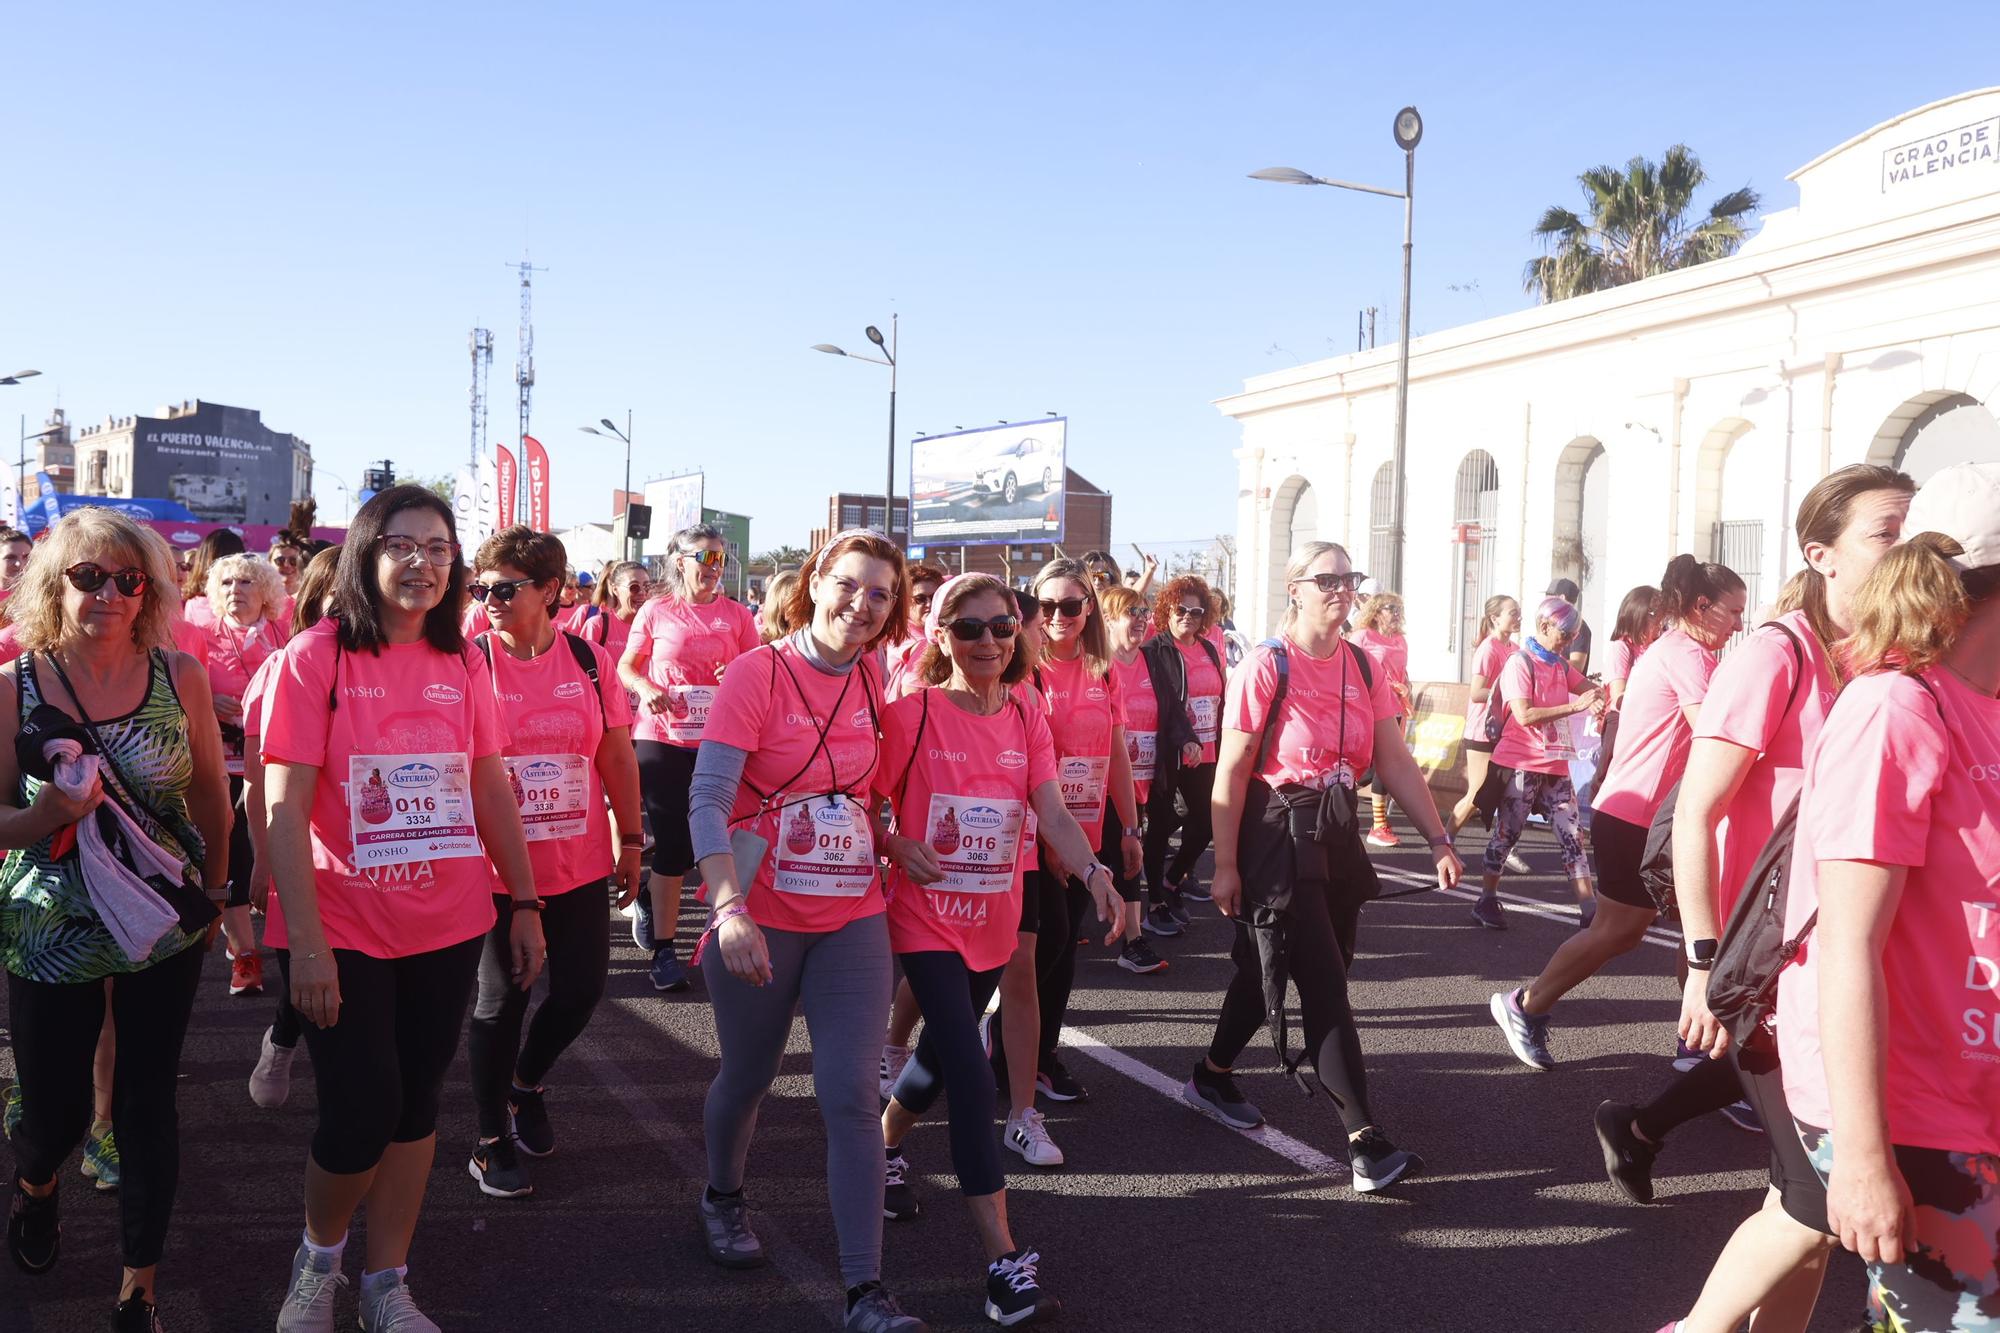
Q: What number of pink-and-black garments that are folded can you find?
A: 1